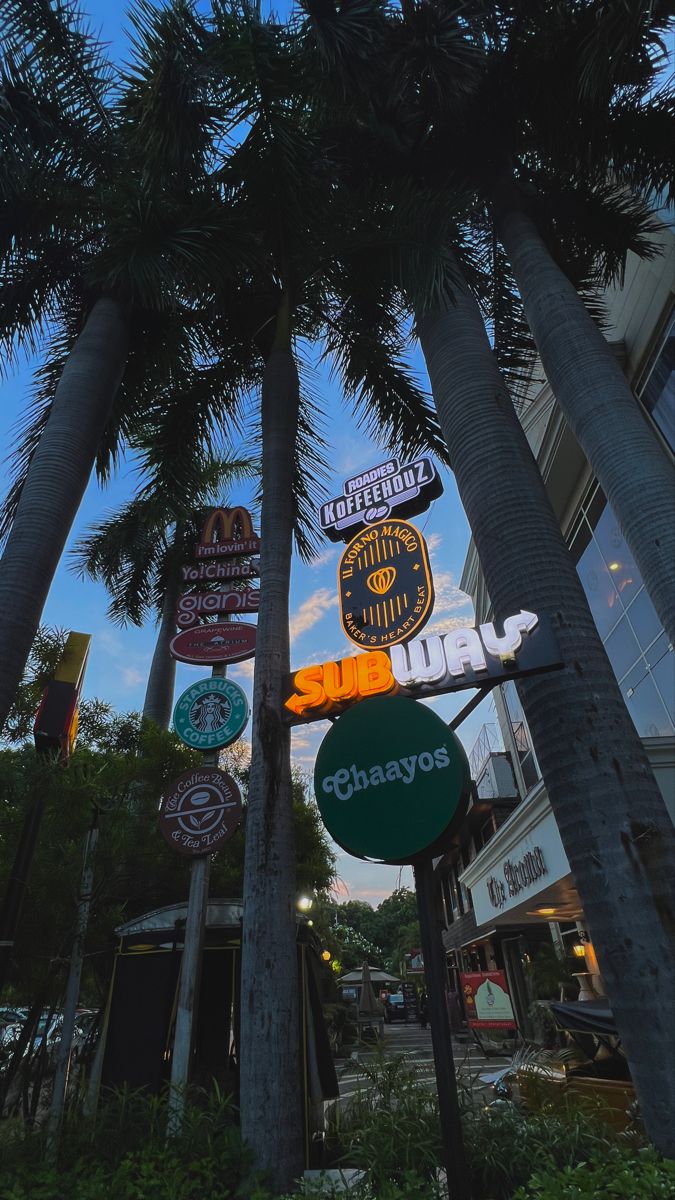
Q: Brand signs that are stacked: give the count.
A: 10